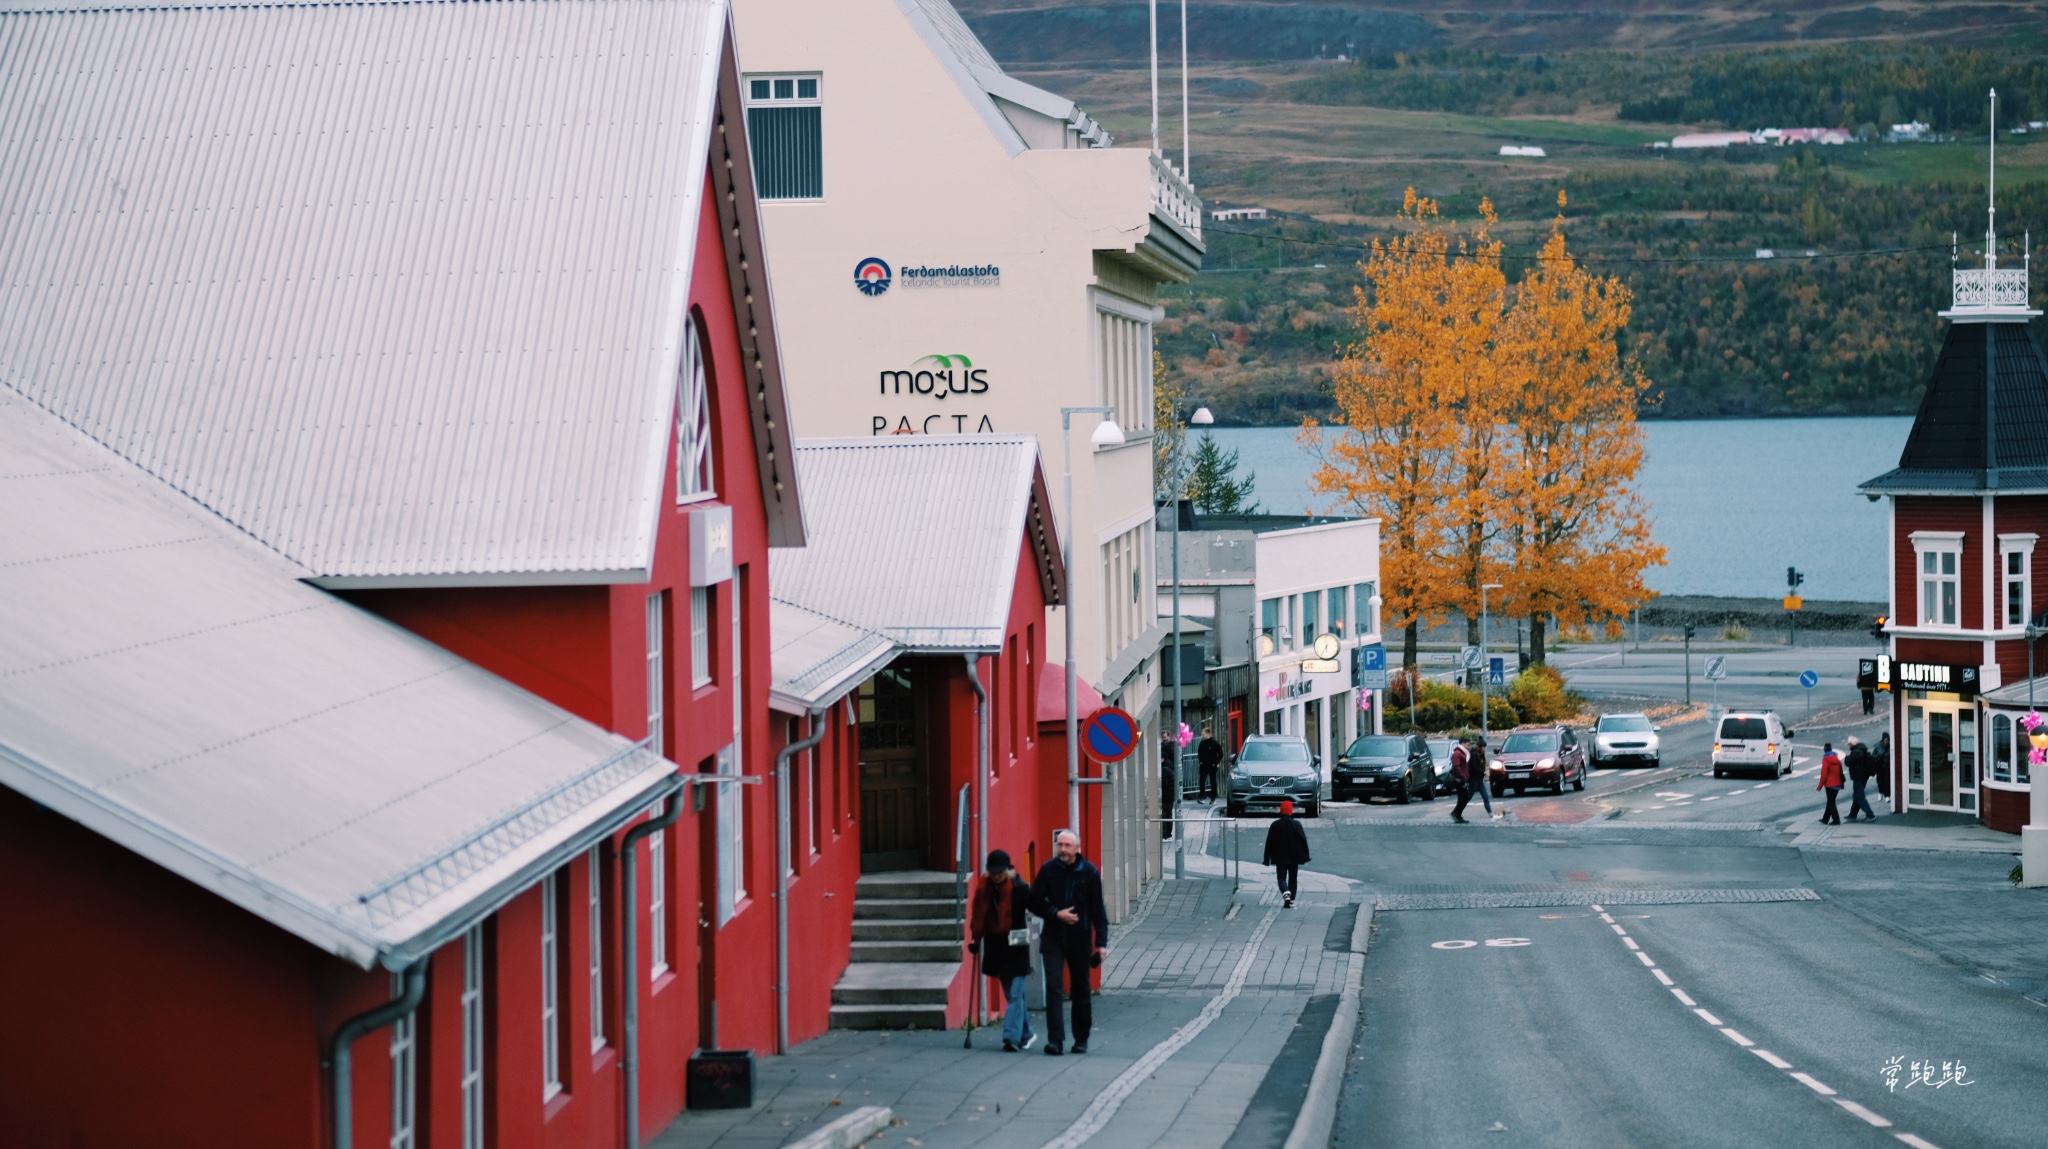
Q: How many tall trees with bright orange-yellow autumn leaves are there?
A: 3